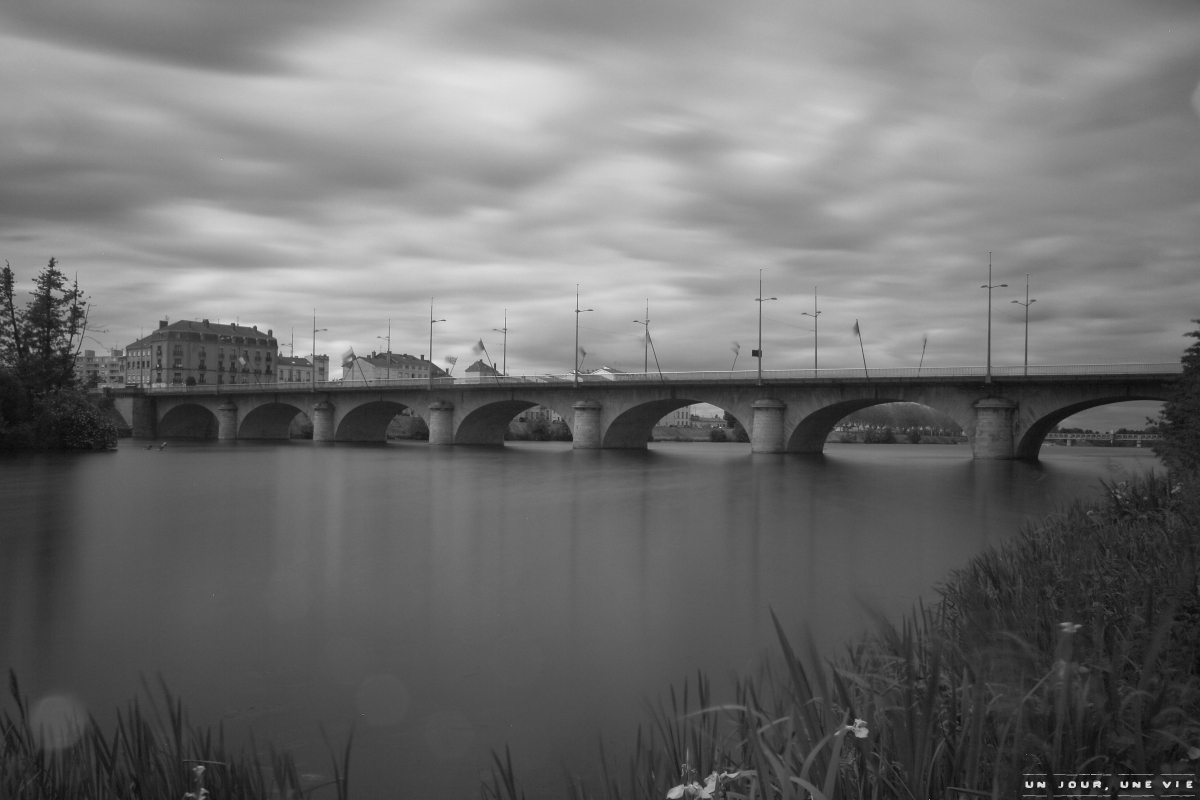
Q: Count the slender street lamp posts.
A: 11